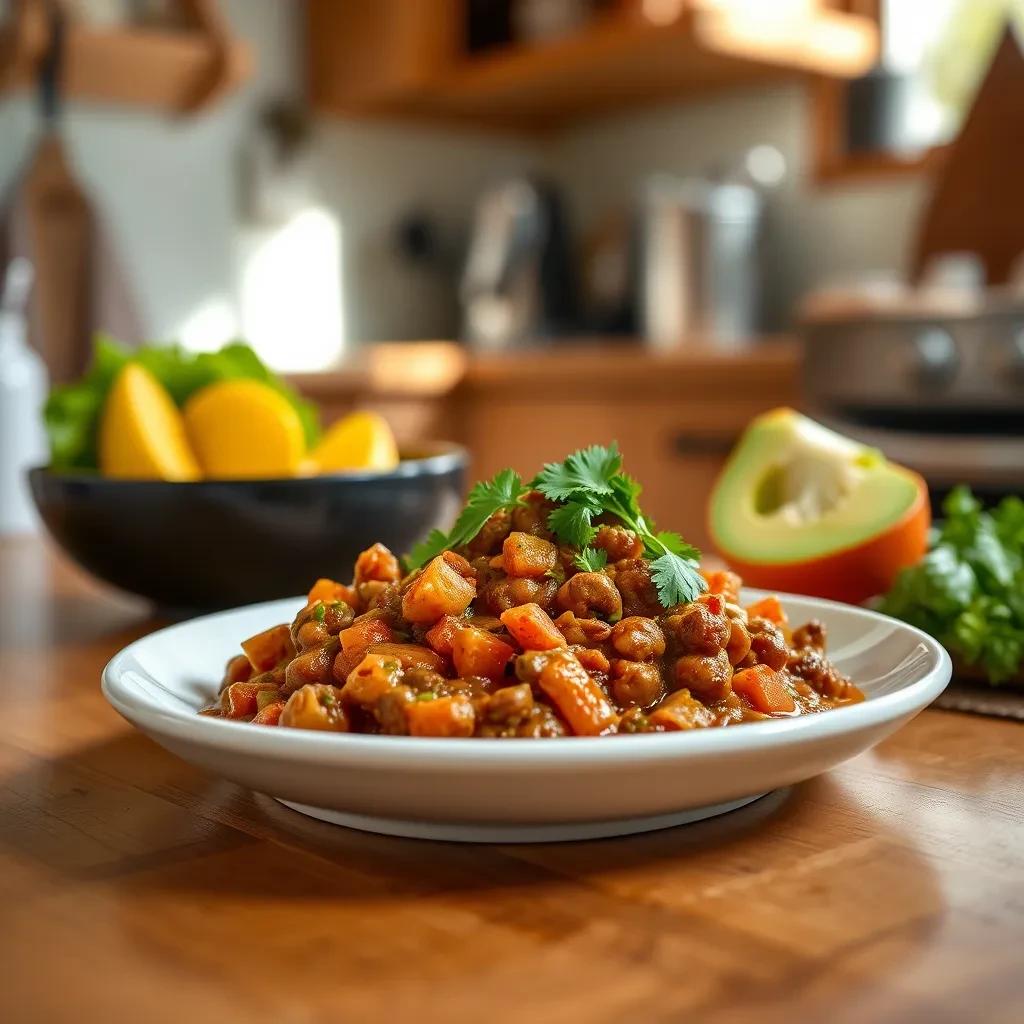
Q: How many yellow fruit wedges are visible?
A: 3